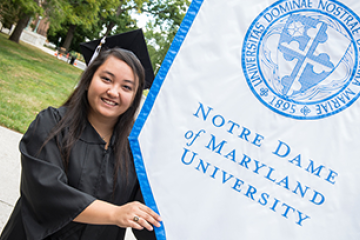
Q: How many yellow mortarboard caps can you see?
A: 0